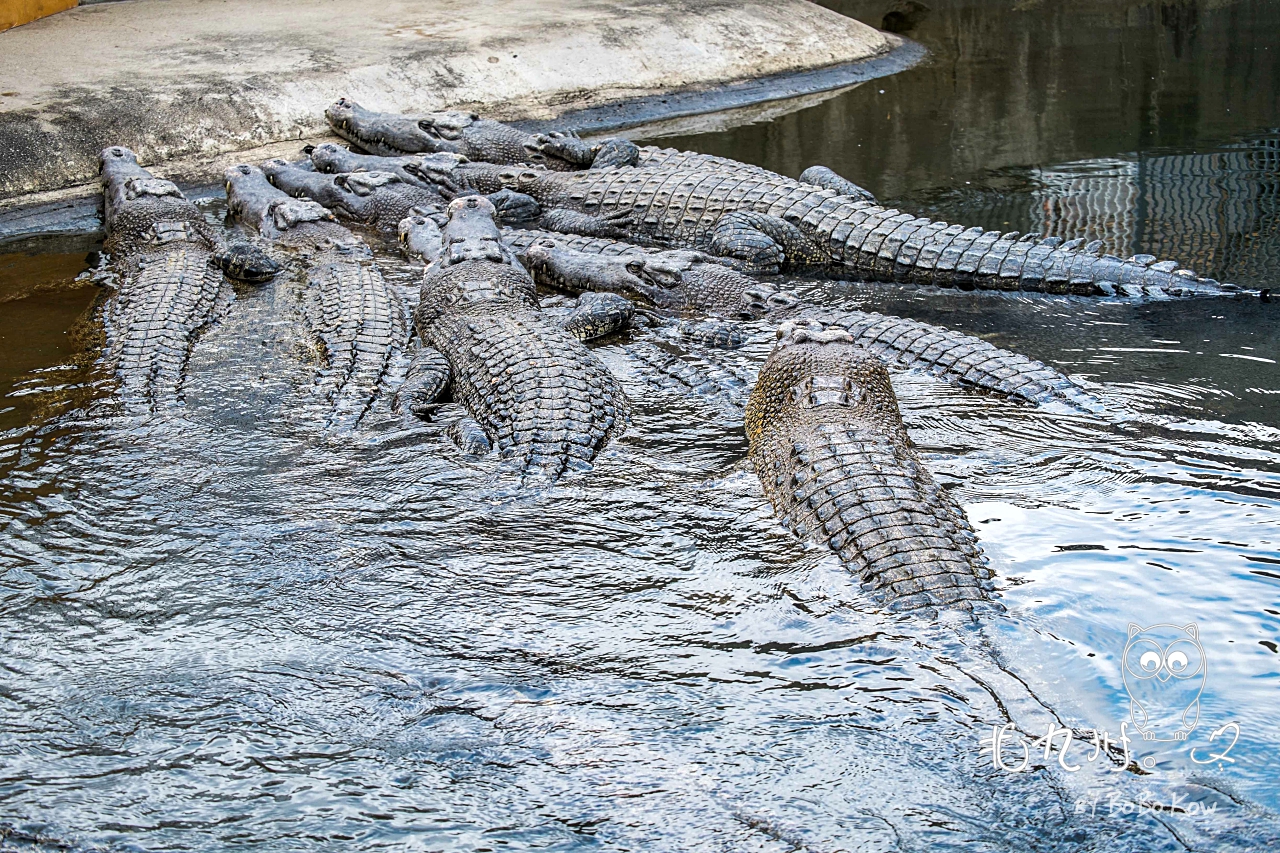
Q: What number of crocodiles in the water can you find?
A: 9